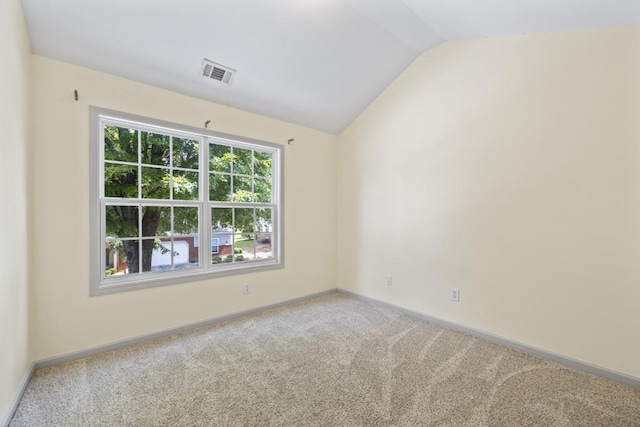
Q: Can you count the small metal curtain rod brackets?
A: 3